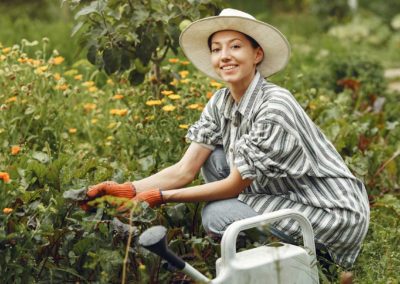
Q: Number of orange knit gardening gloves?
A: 2